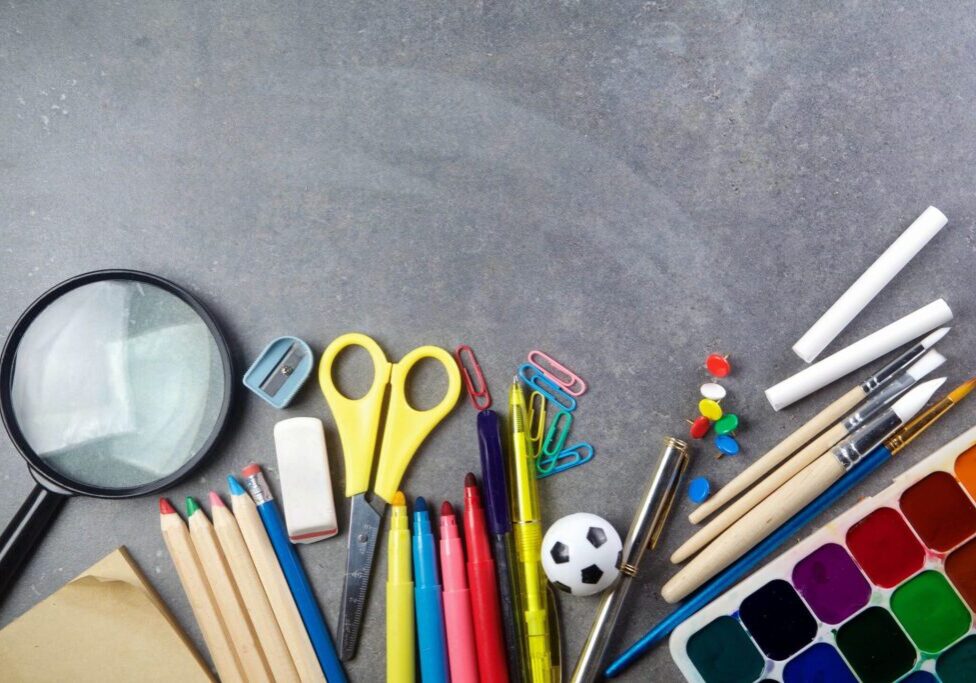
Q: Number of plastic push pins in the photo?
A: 7